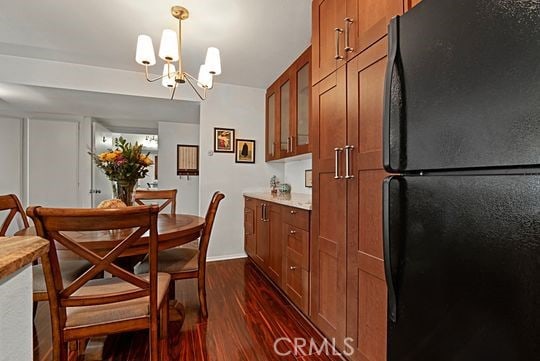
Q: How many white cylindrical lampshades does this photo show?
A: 5